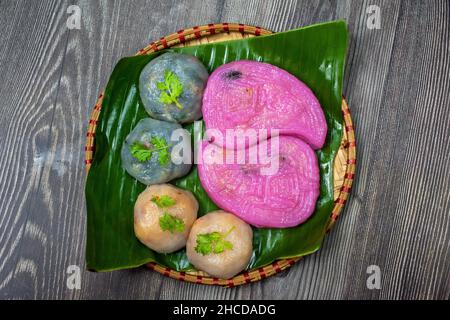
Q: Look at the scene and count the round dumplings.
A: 4